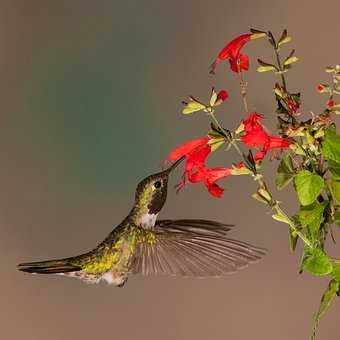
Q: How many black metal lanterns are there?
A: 0